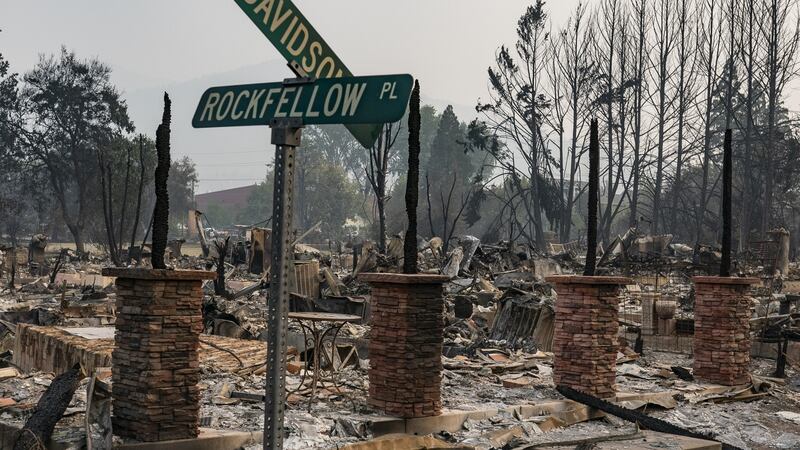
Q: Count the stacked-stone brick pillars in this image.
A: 4